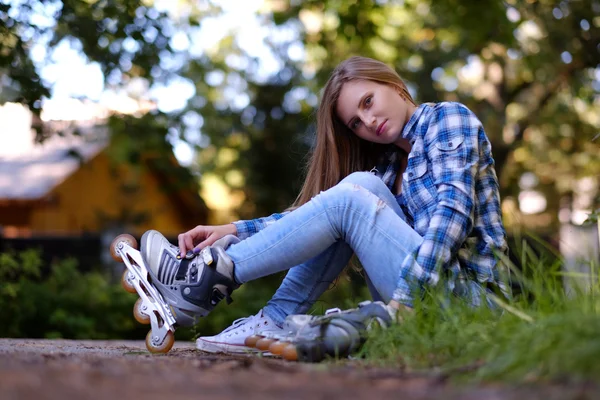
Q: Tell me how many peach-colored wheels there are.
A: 8